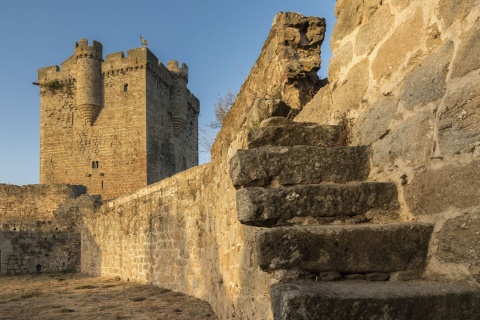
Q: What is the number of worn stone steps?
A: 5